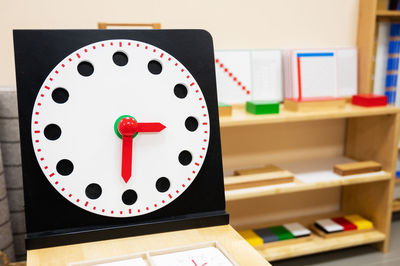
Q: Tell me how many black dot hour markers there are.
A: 12